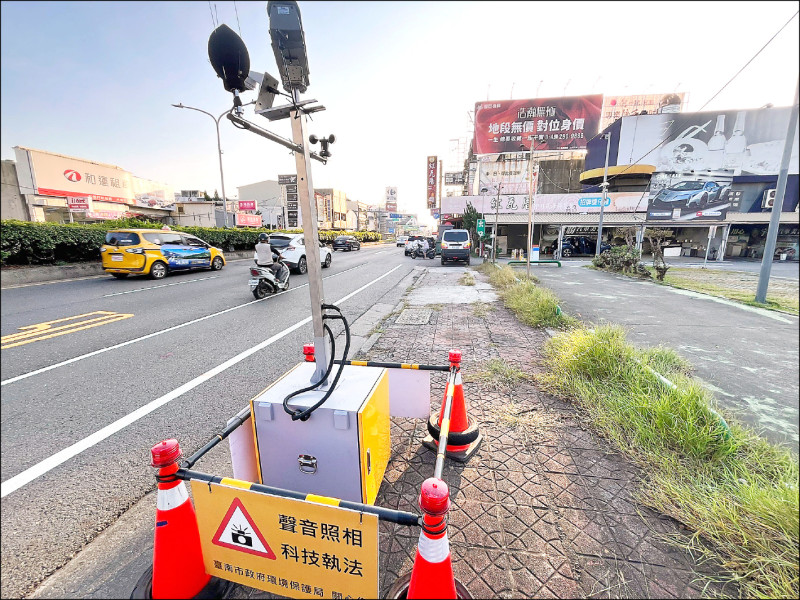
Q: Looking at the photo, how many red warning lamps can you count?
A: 4